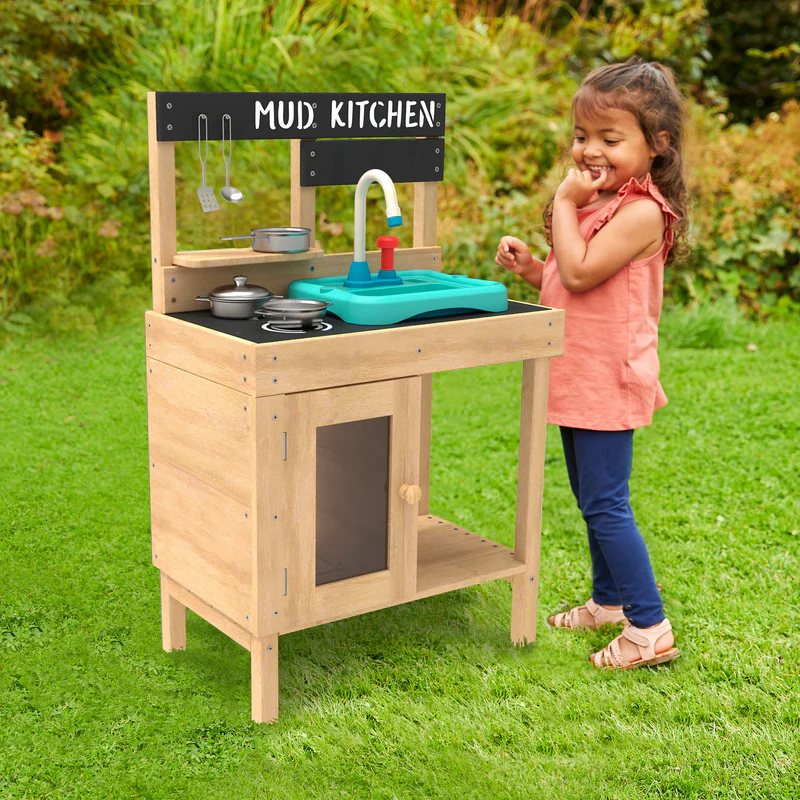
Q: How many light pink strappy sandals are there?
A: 2